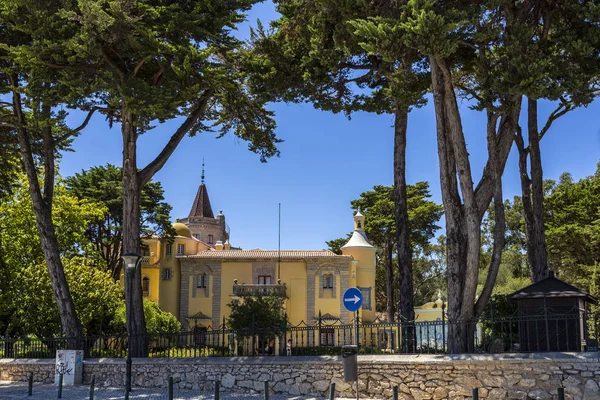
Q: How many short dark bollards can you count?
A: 11